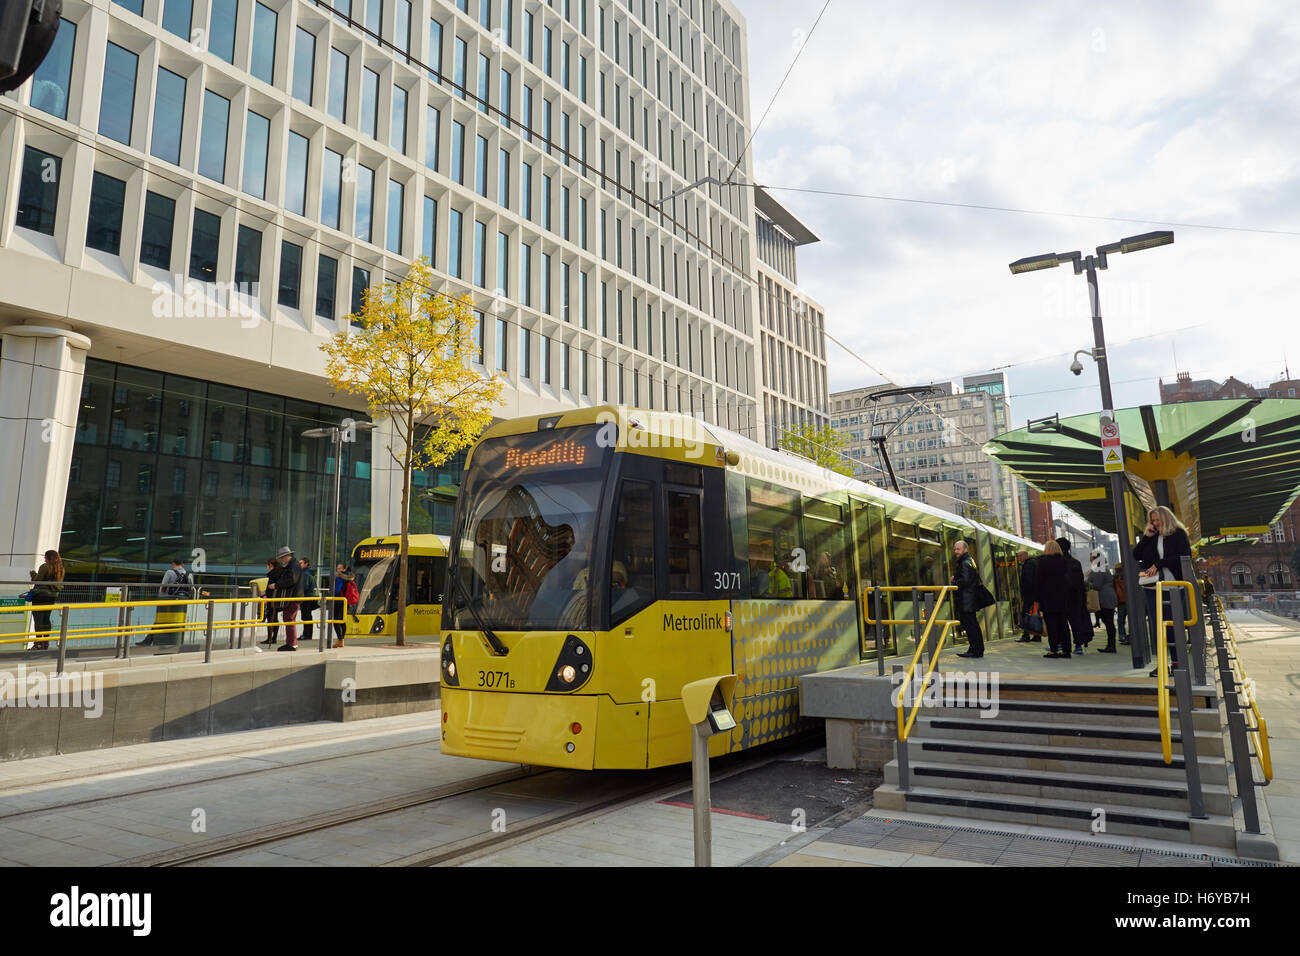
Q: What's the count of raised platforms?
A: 2